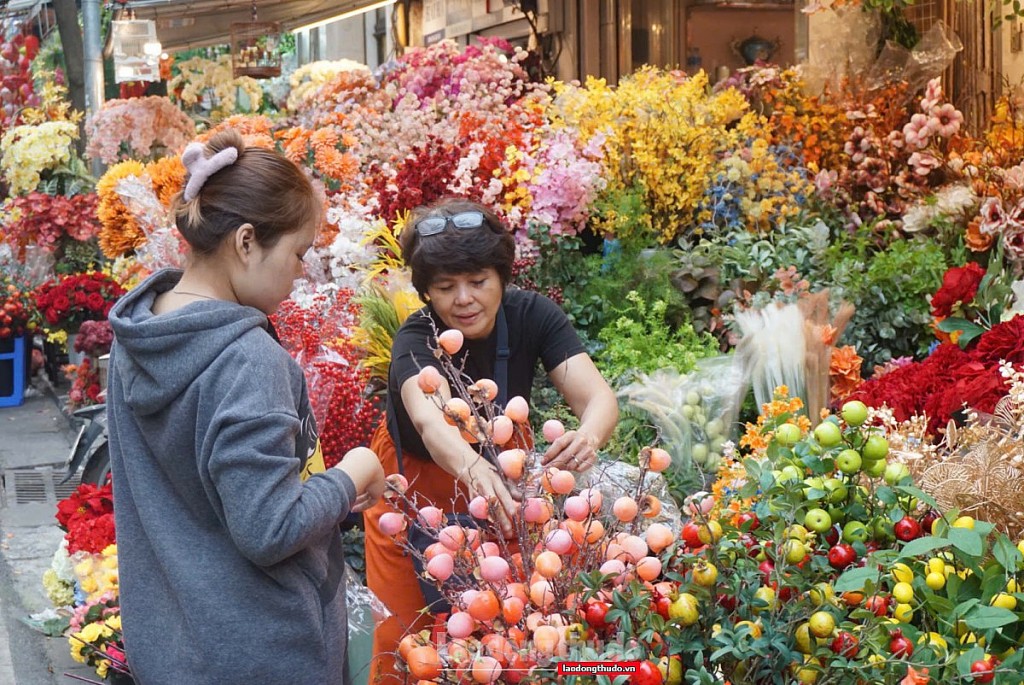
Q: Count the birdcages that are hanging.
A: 2